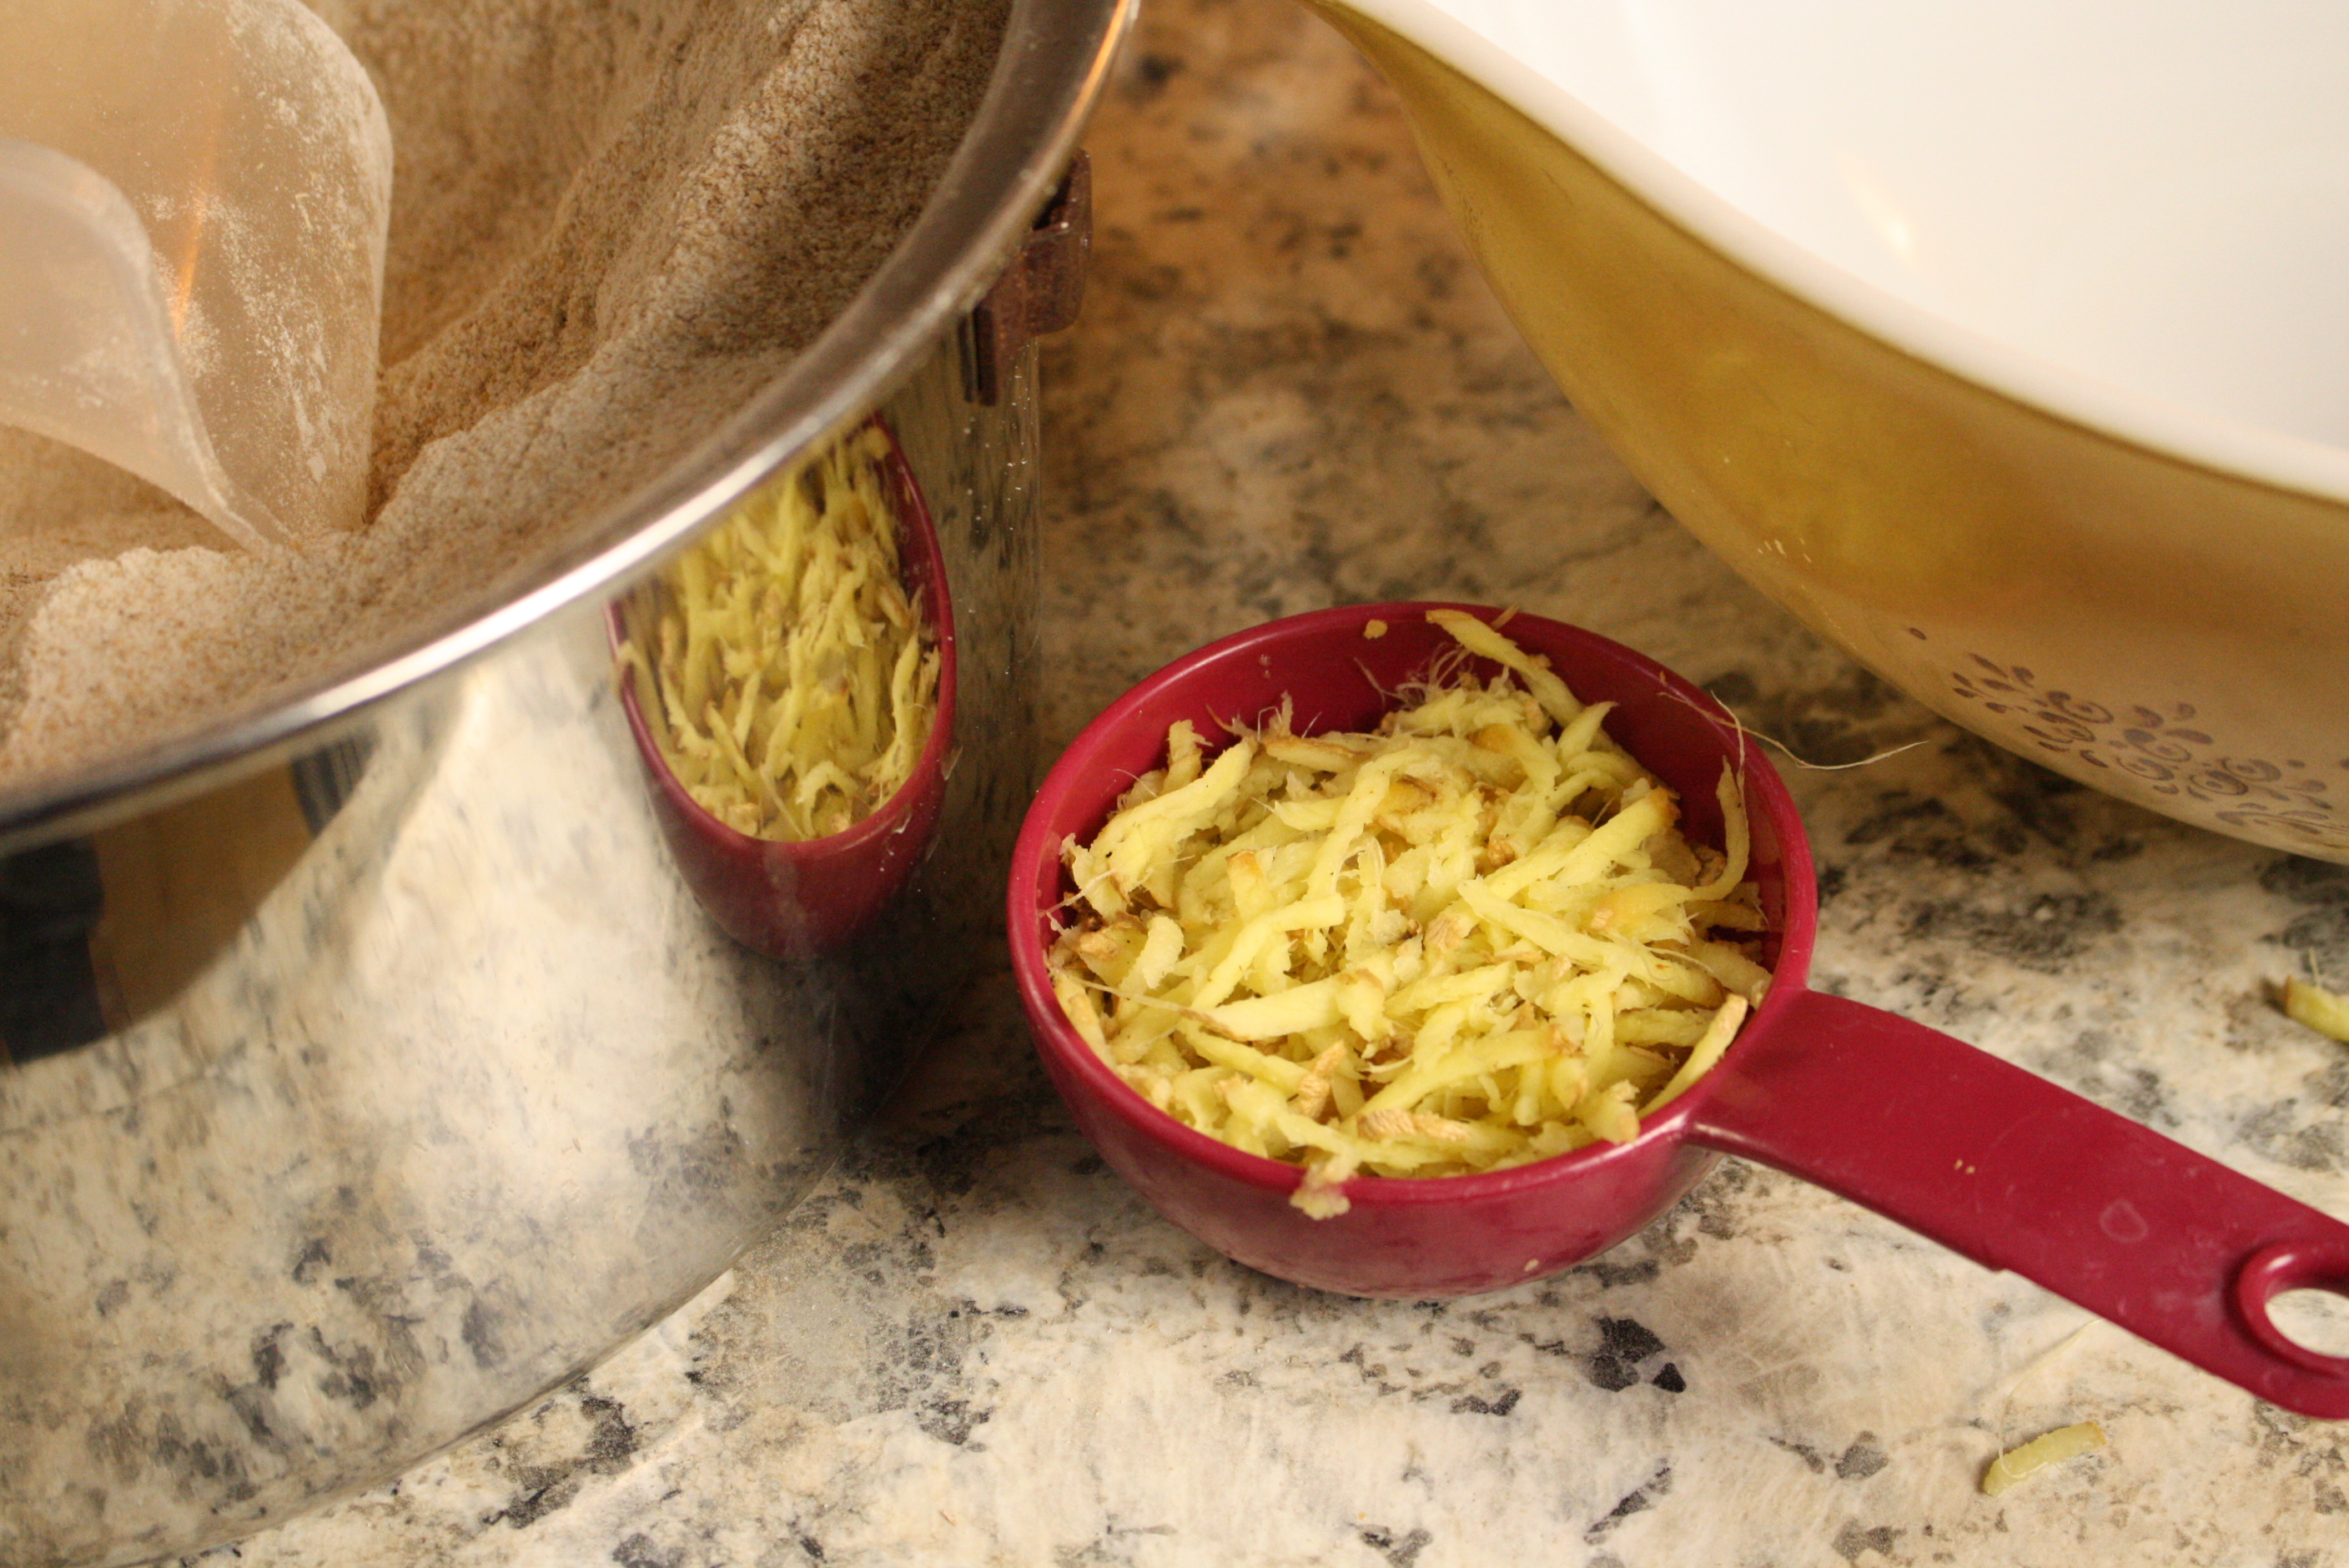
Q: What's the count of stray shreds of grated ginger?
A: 2